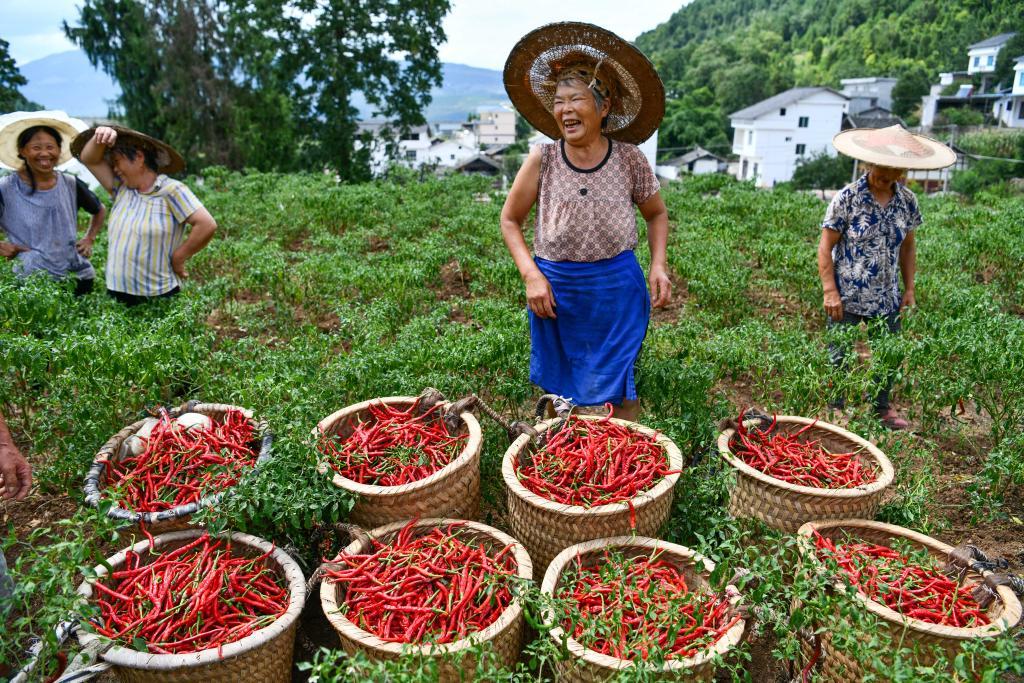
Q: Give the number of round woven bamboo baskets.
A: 8